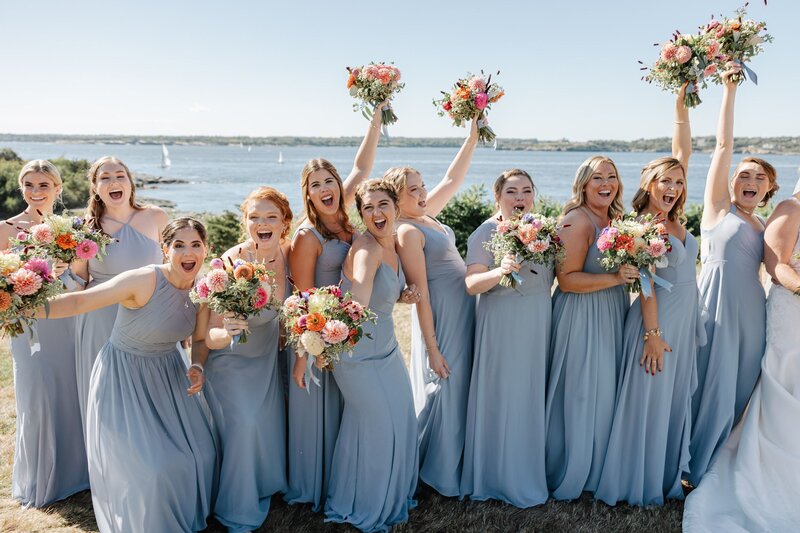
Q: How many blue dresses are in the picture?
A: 11